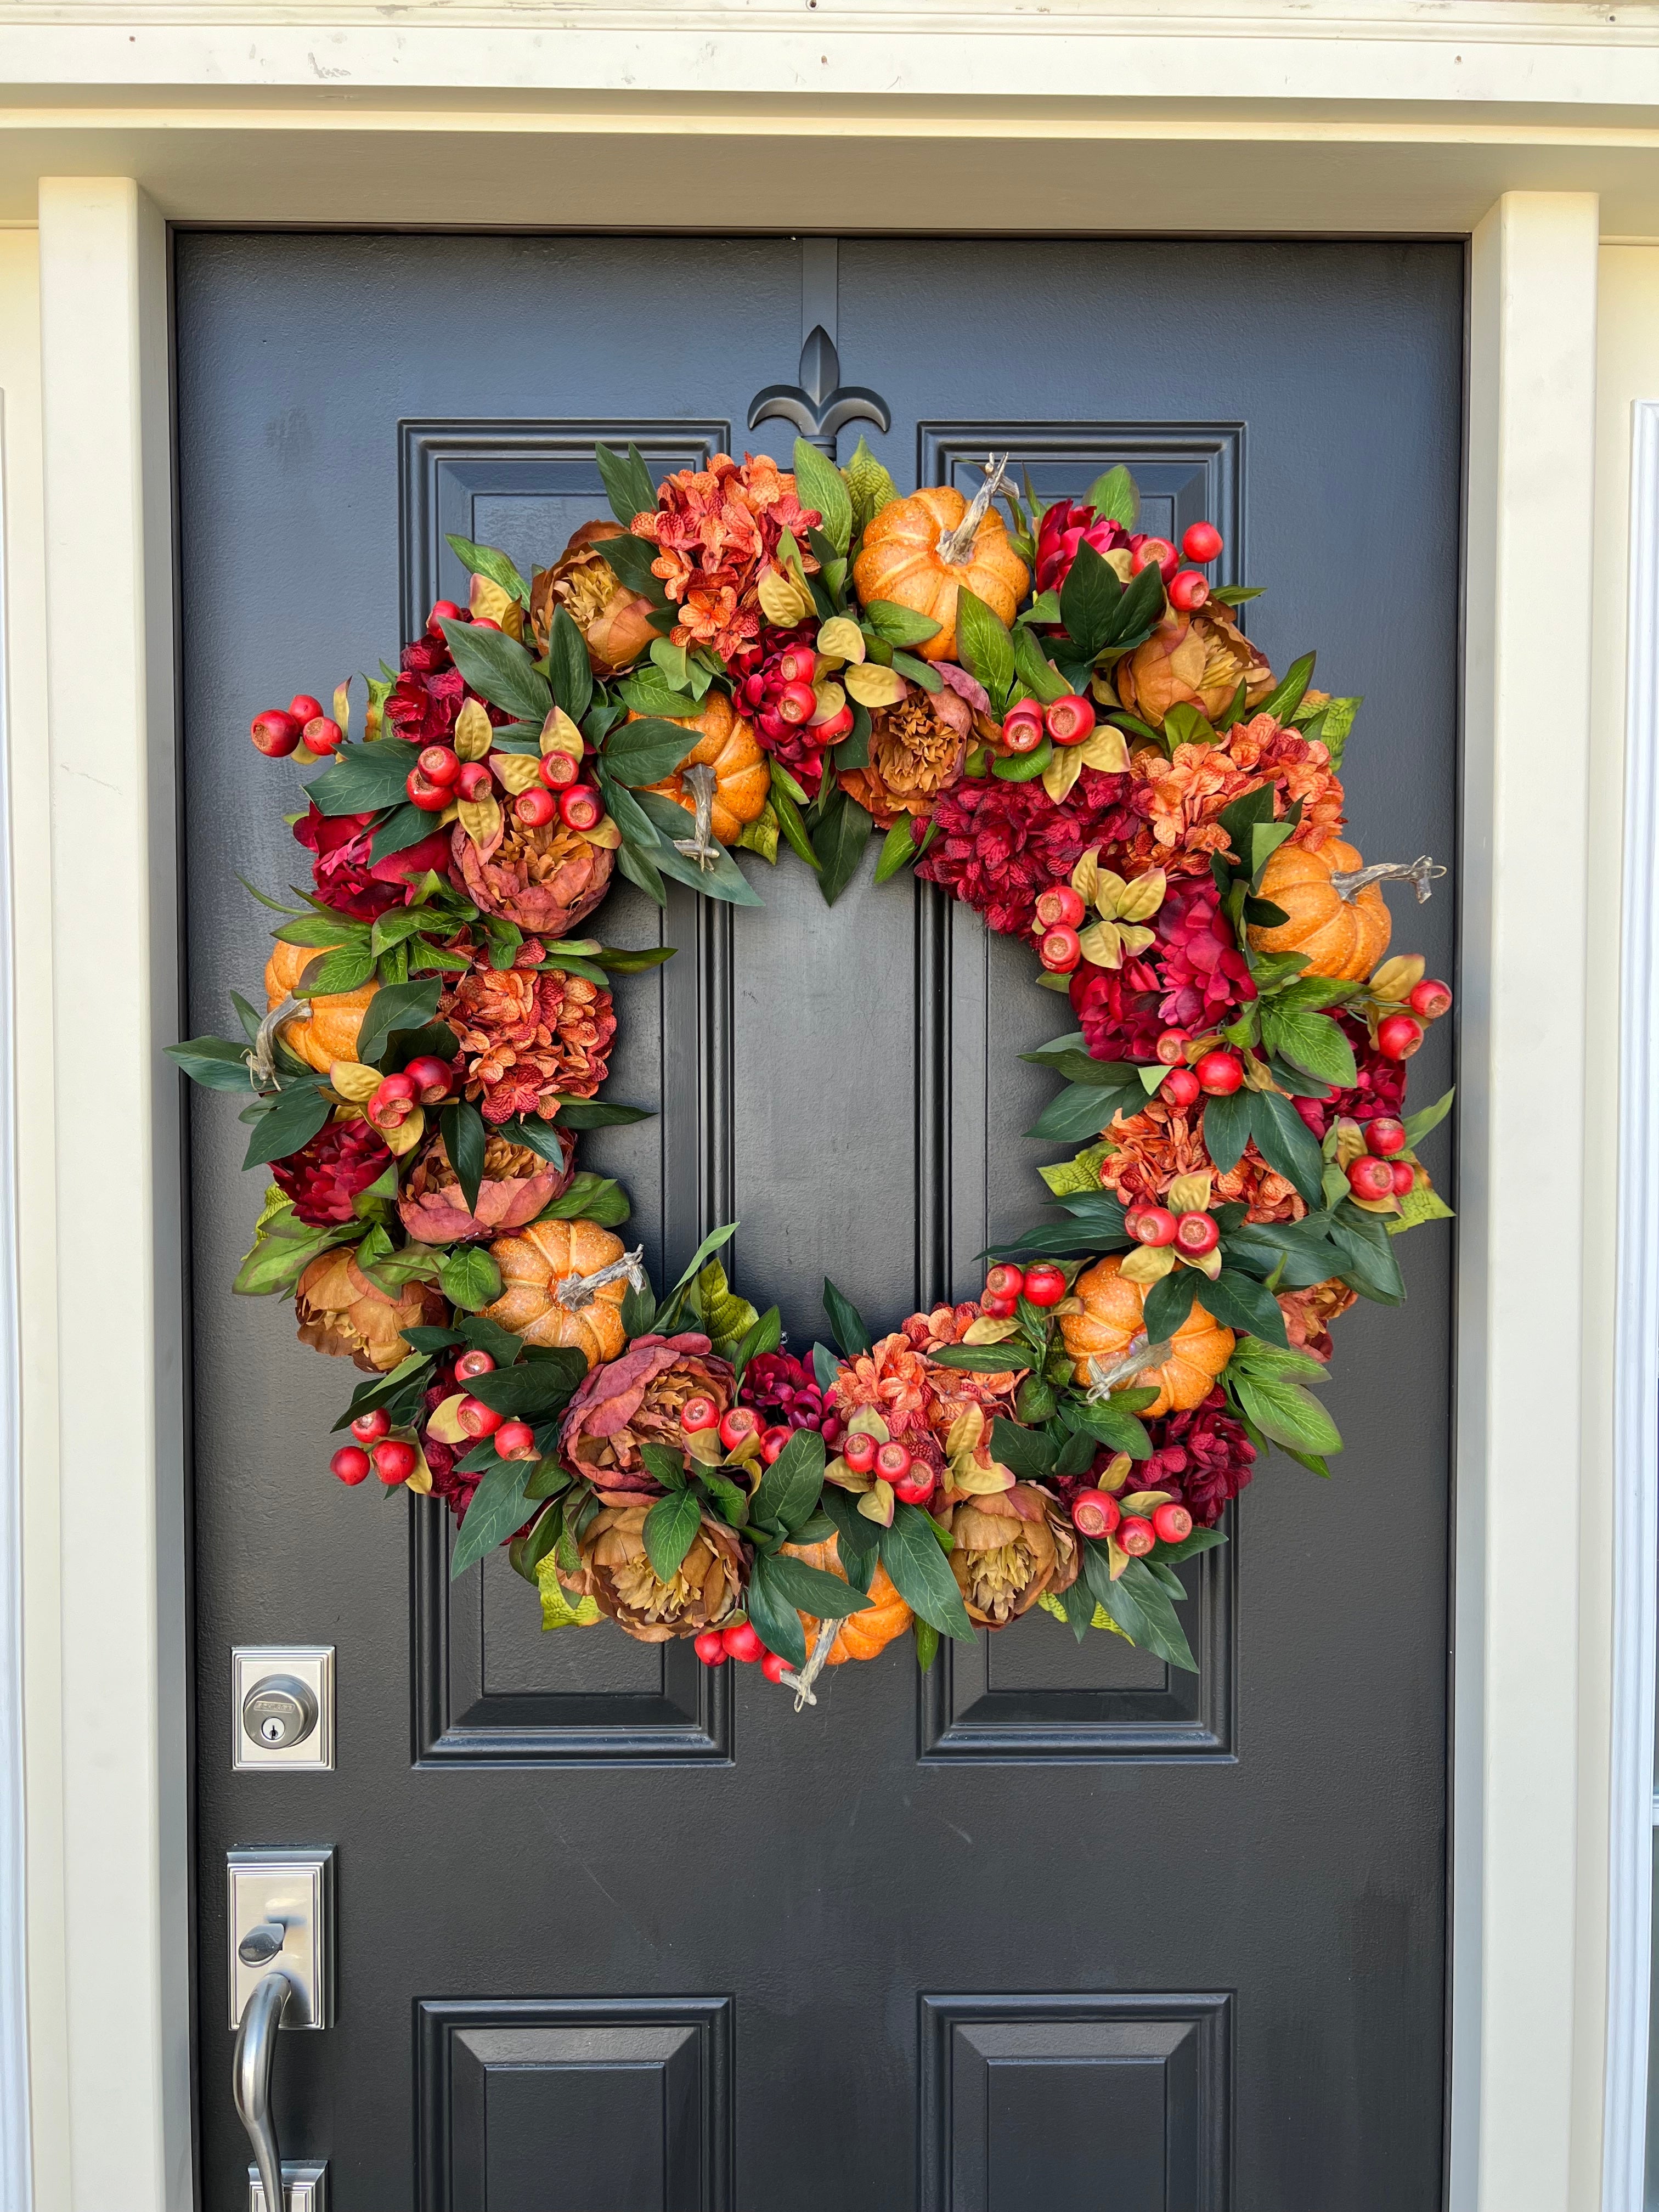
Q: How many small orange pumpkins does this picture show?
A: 7